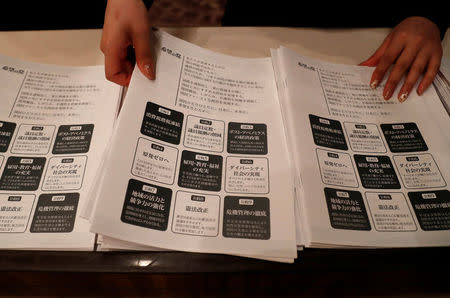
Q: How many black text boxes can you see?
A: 14